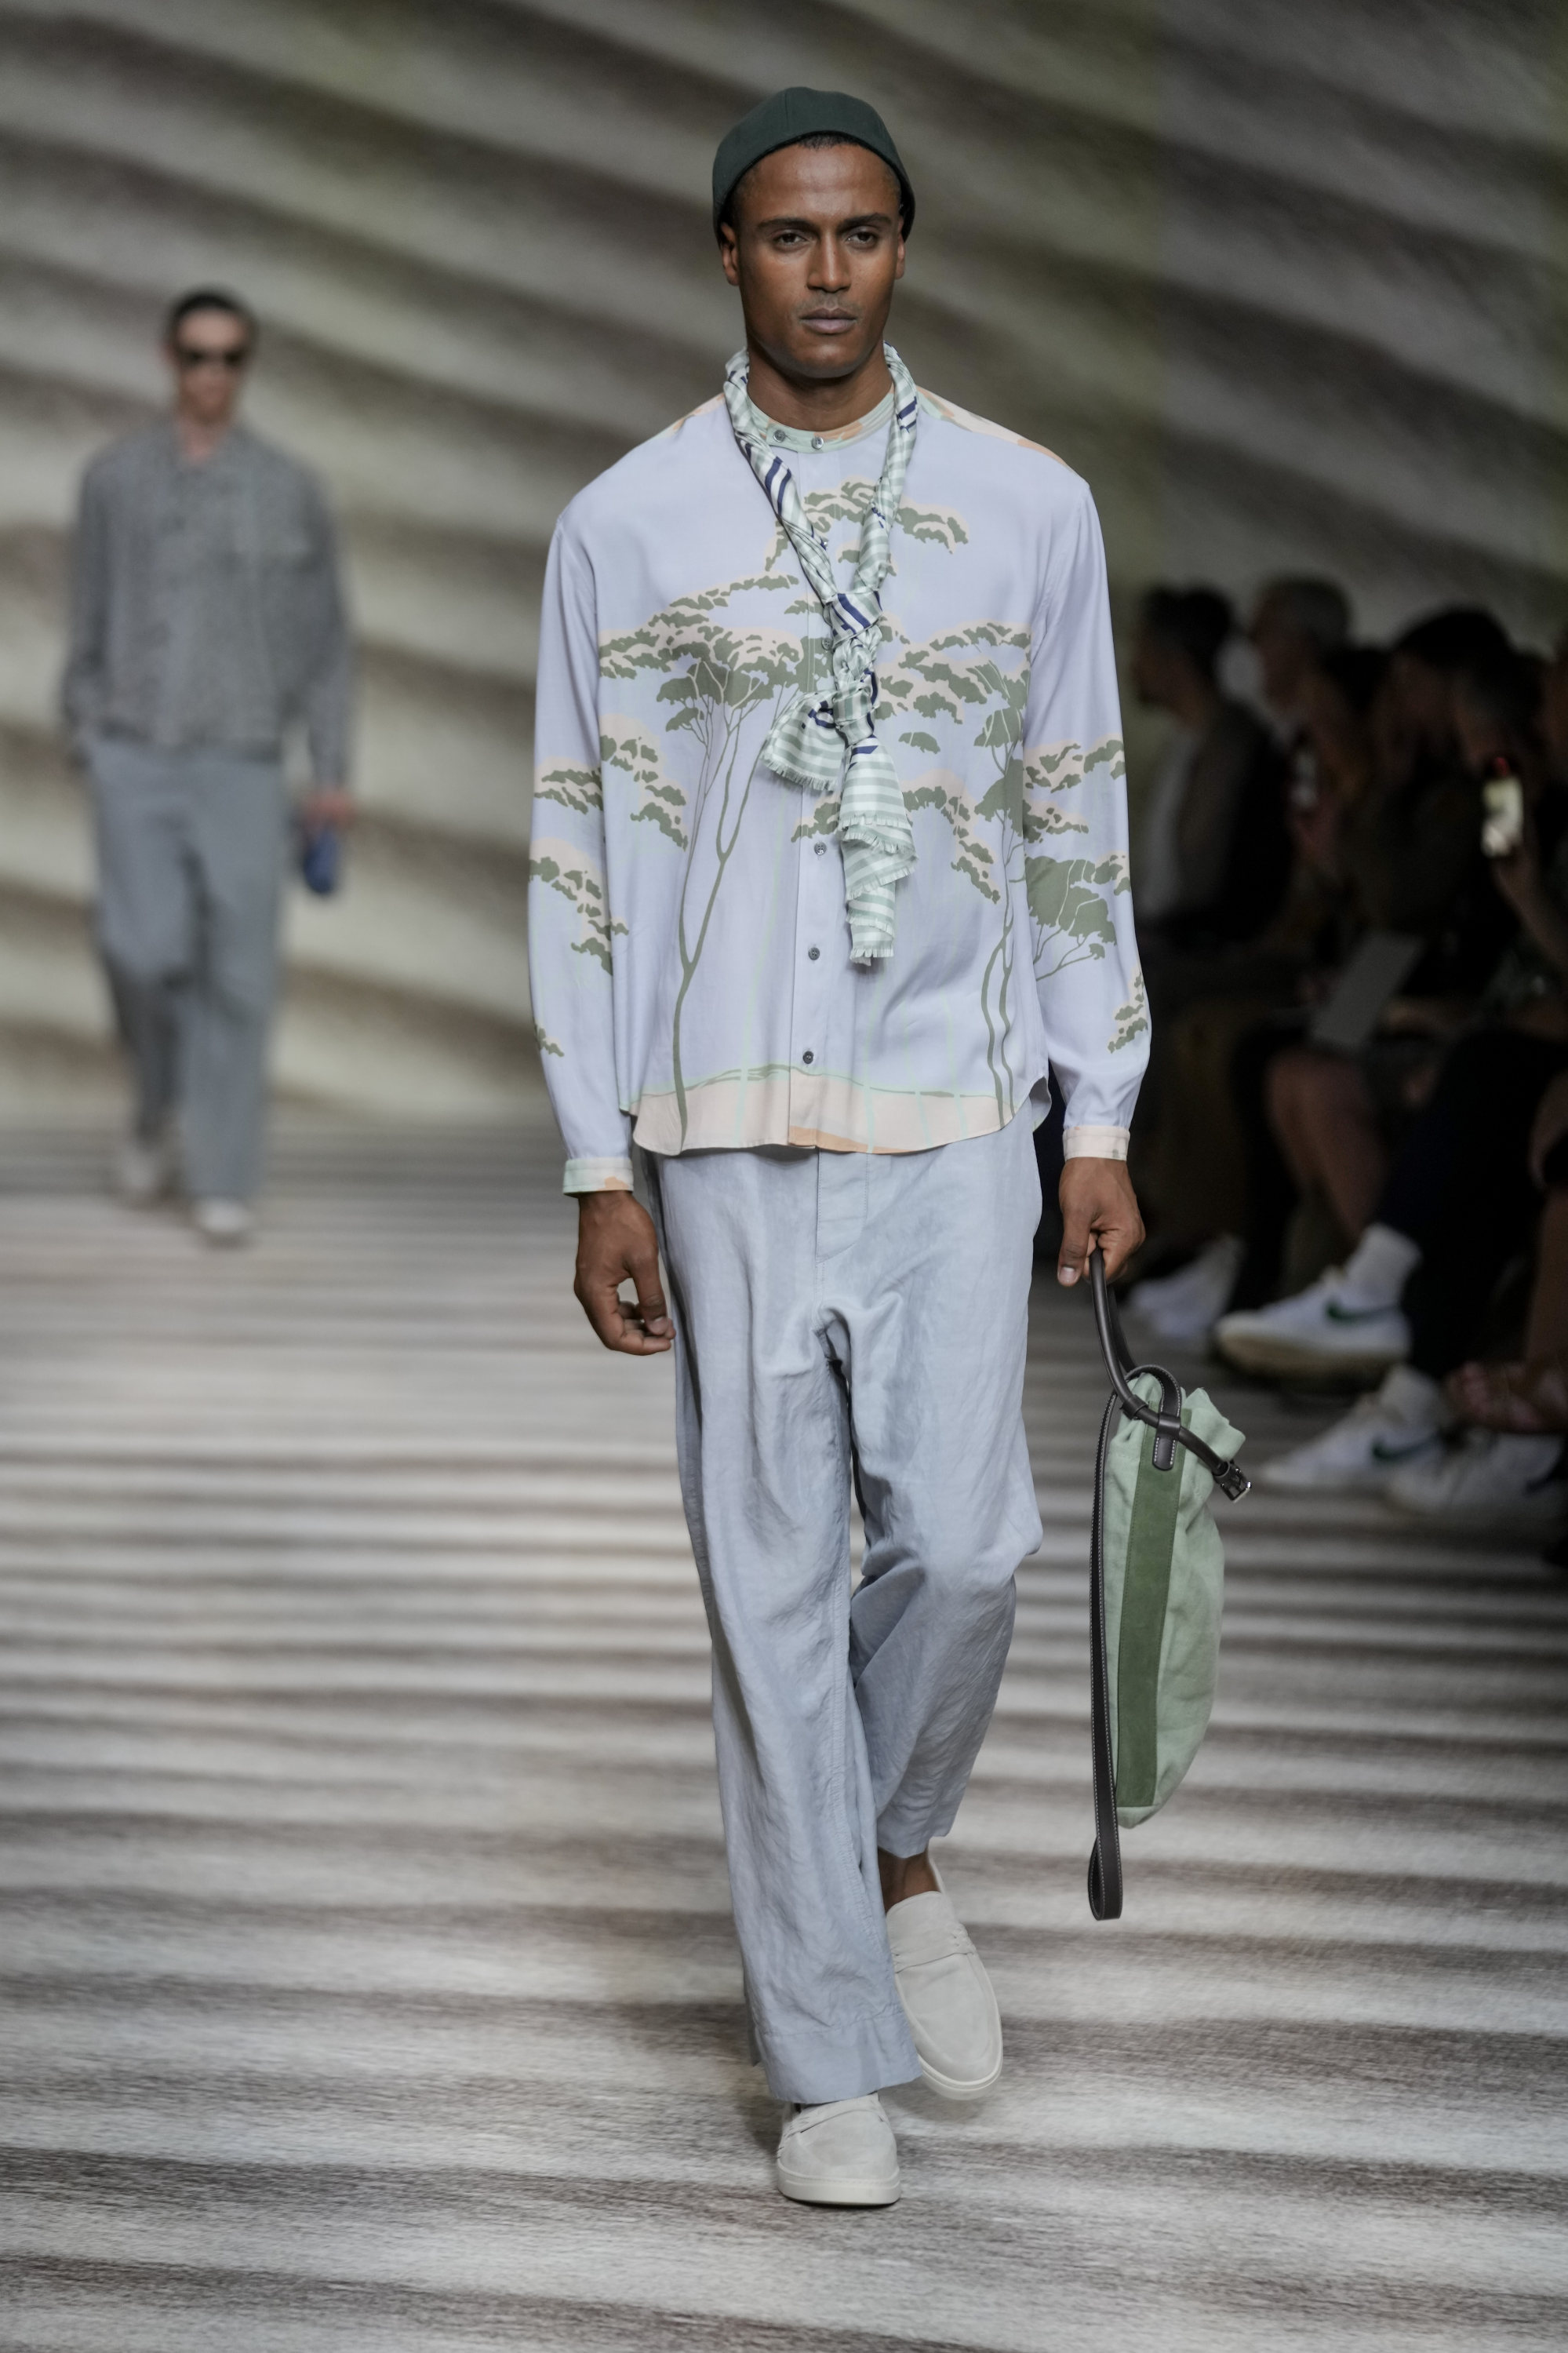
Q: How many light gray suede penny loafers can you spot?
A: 2